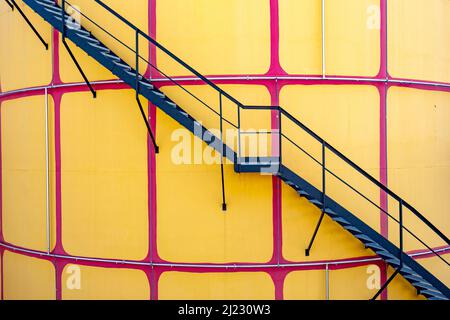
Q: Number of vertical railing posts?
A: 7